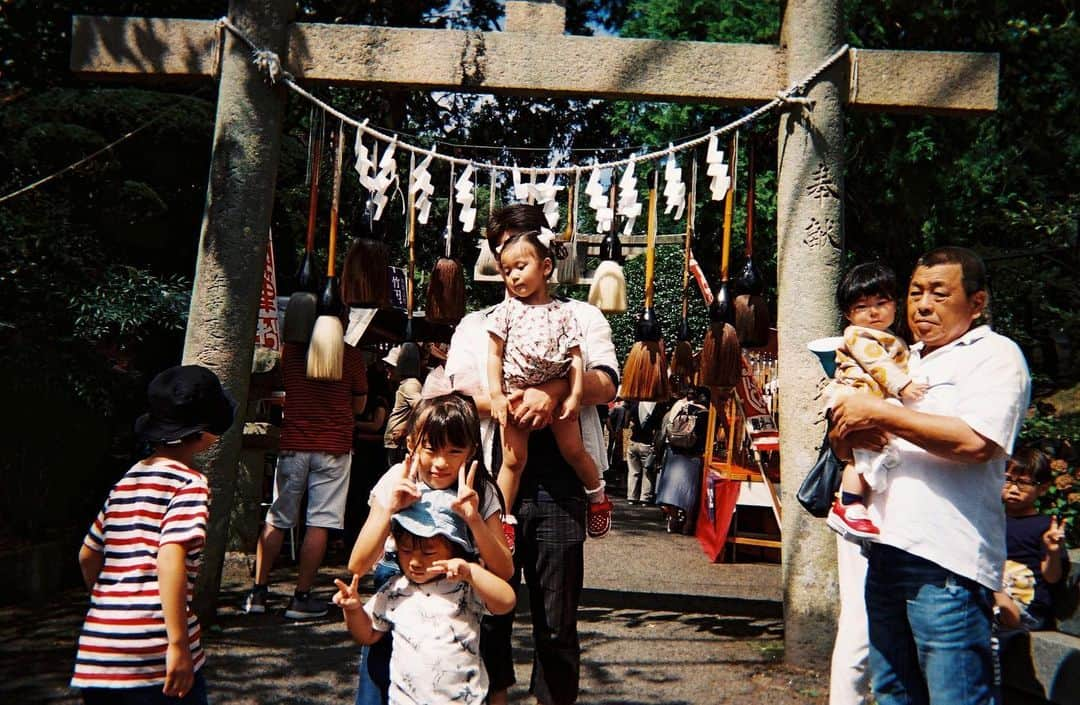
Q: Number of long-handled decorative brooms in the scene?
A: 12